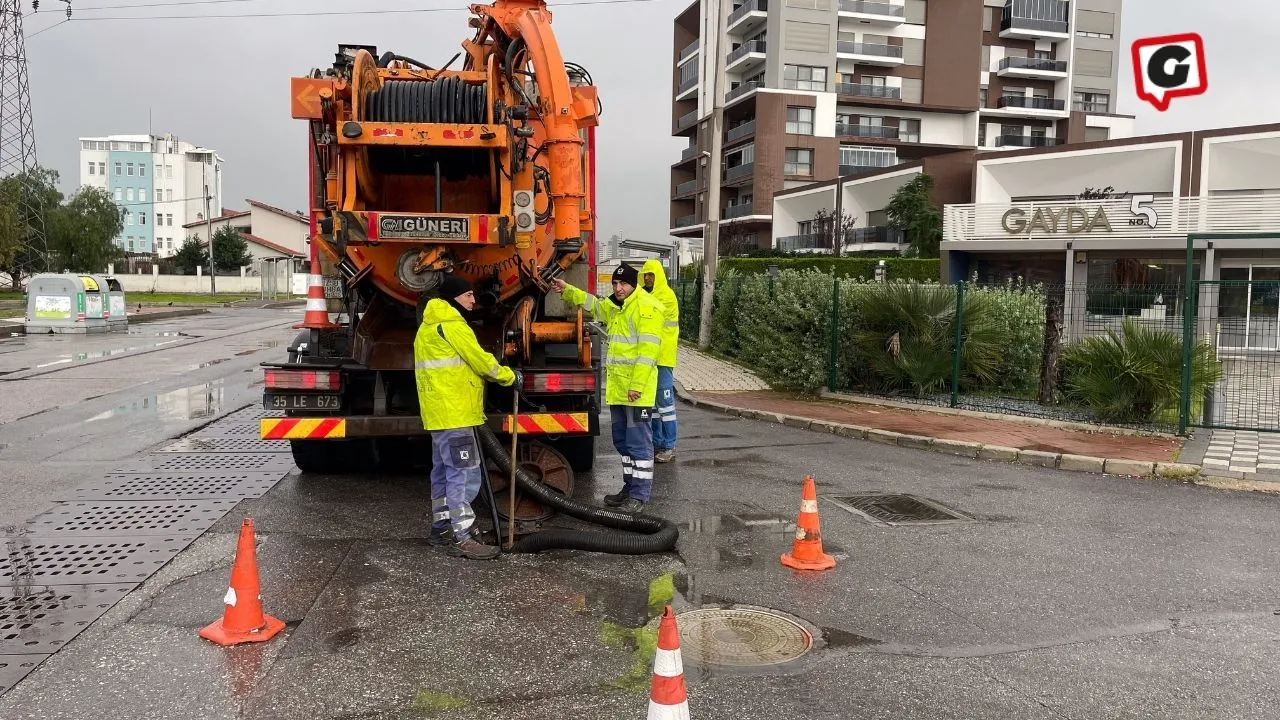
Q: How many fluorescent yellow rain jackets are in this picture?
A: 3